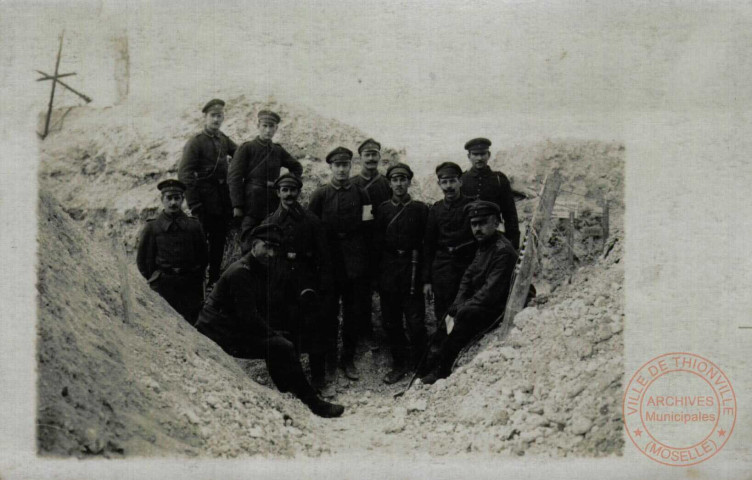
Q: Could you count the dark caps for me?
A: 11